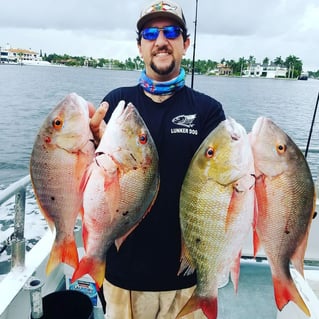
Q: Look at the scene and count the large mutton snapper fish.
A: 4